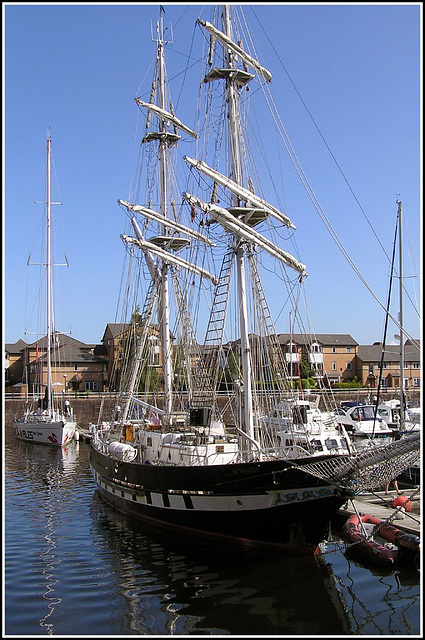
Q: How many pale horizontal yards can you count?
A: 6